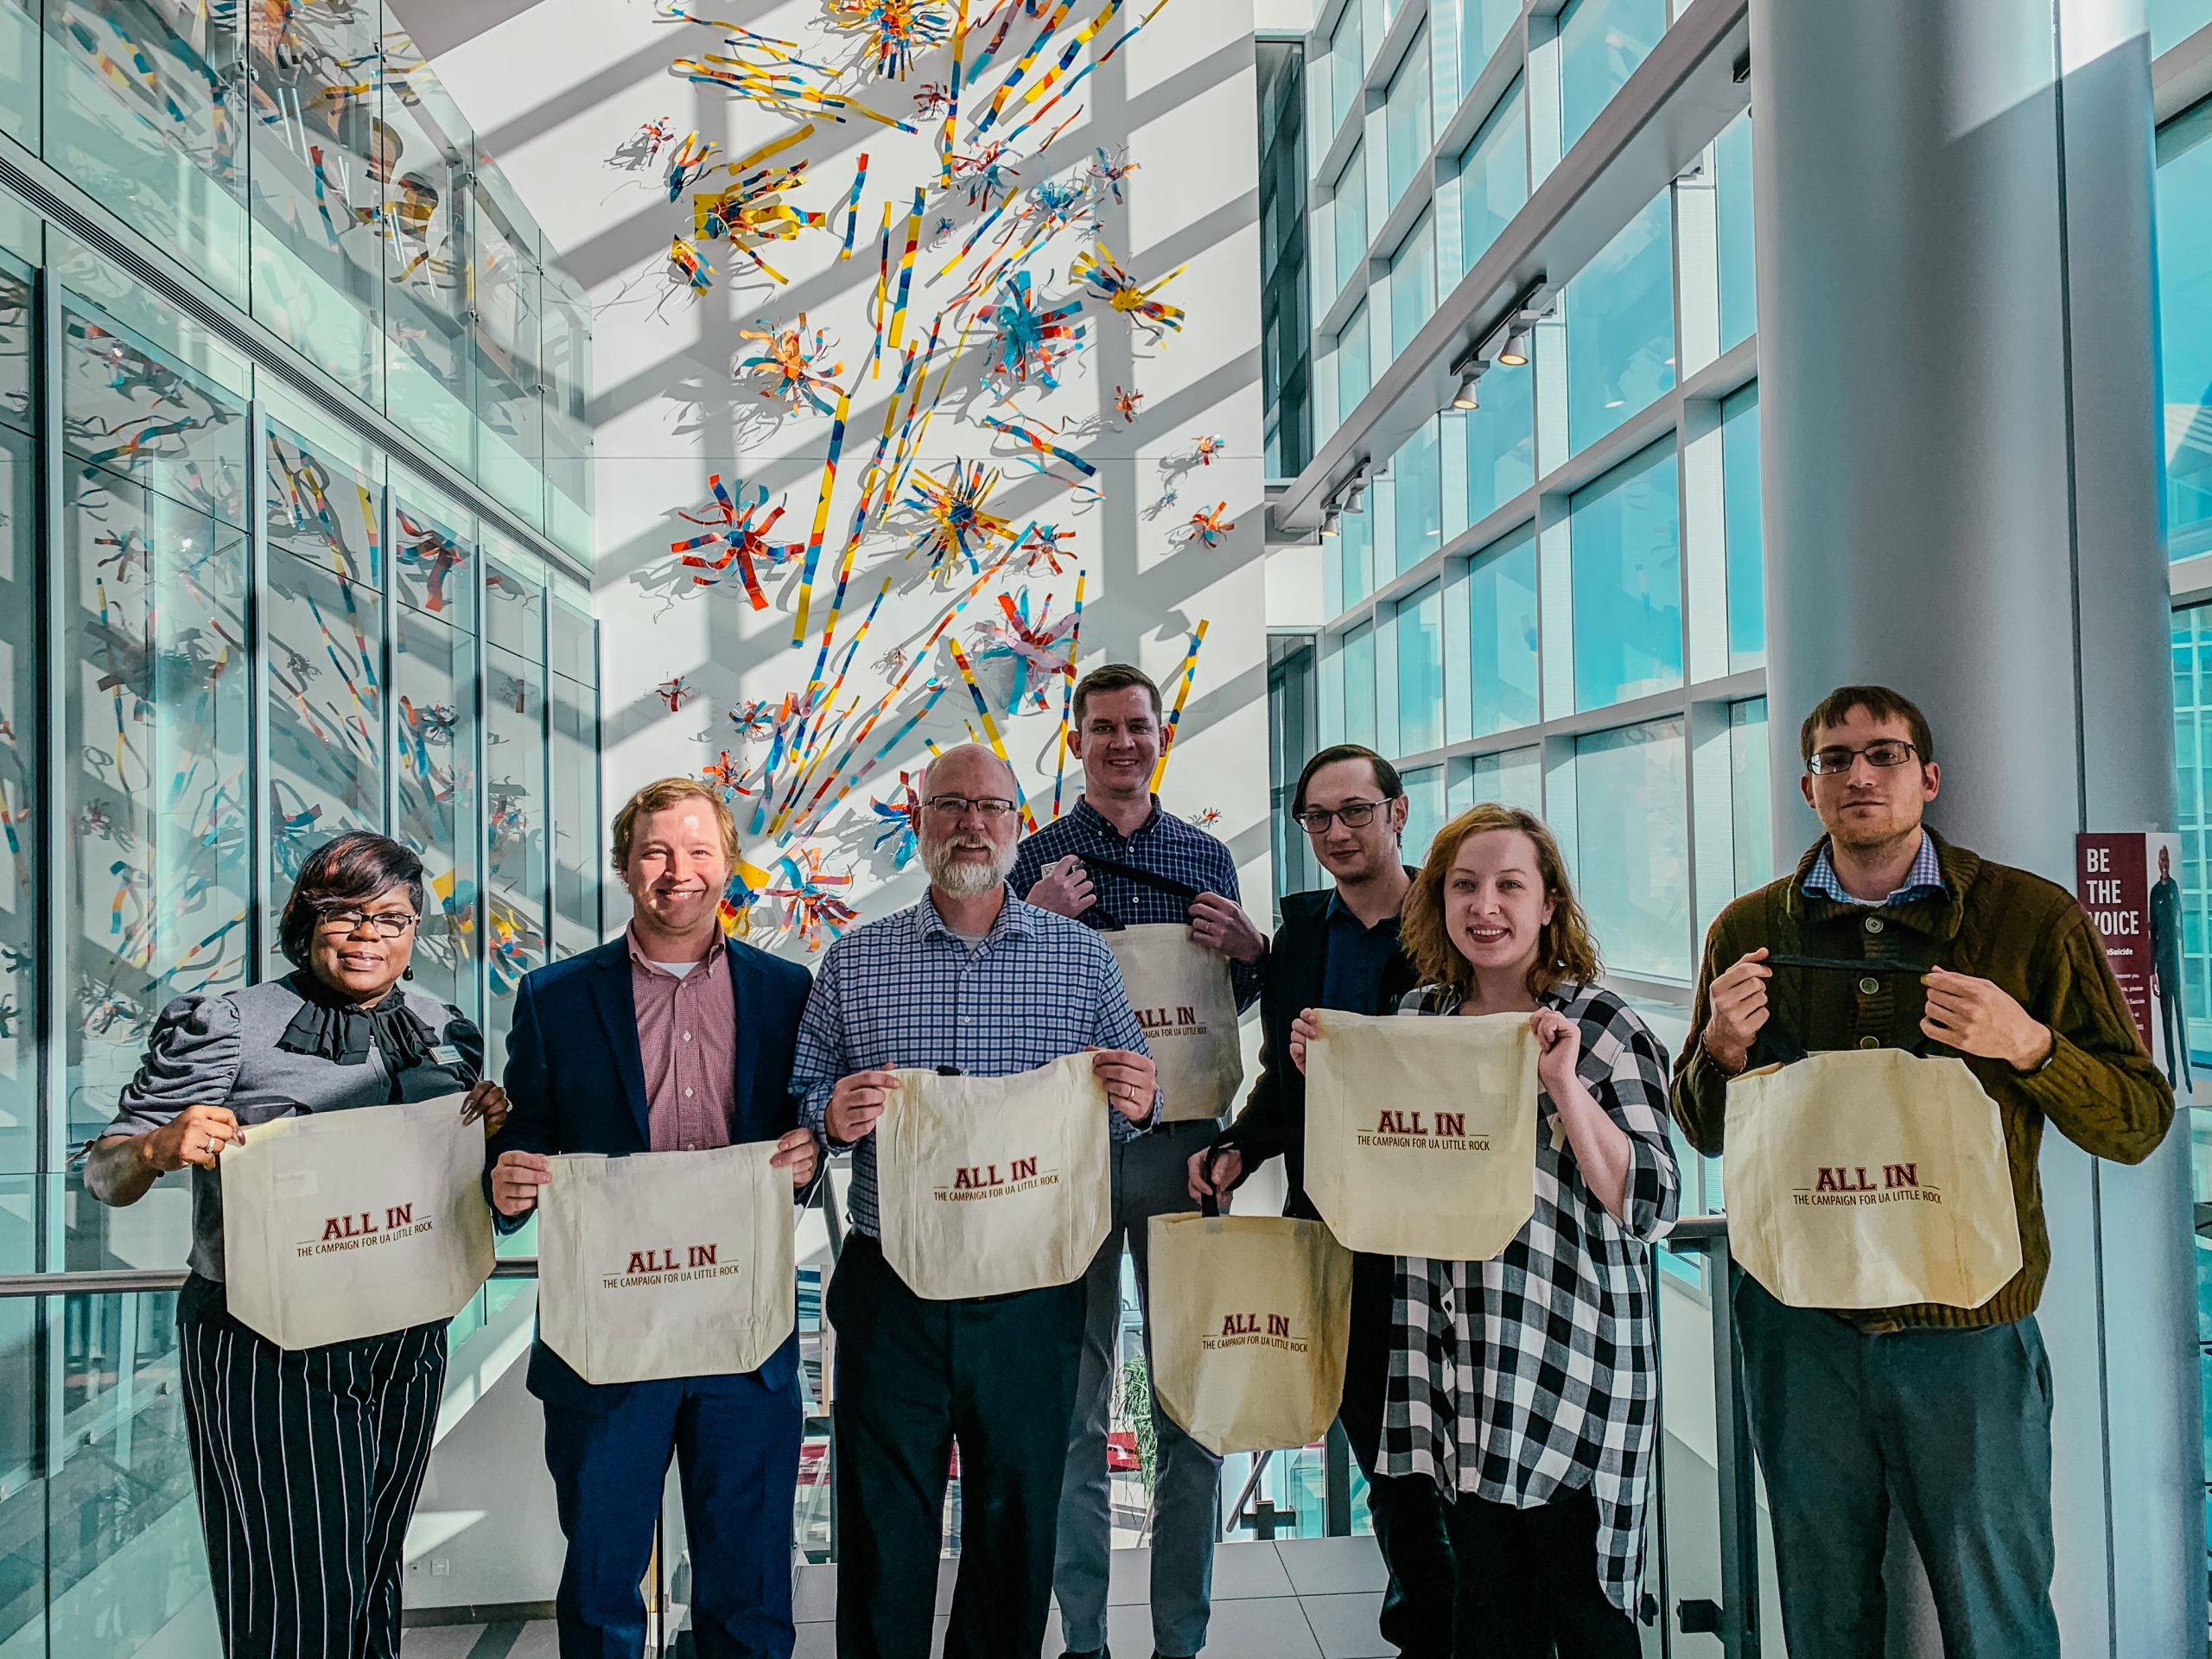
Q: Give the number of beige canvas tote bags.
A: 7